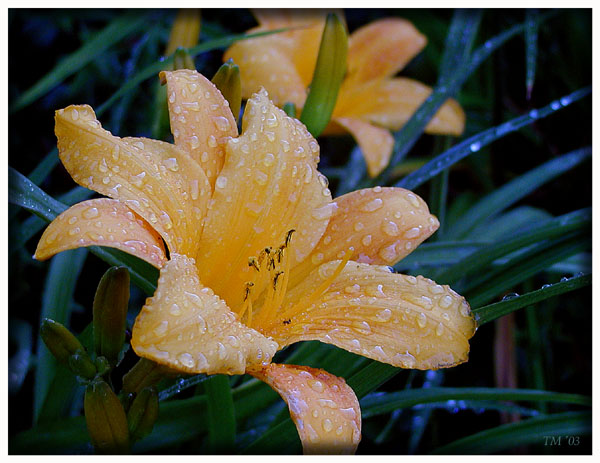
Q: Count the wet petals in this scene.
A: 8